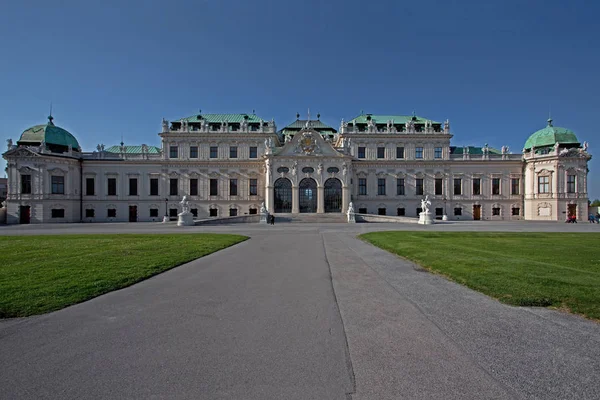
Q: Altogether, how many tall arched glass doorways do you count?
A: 3